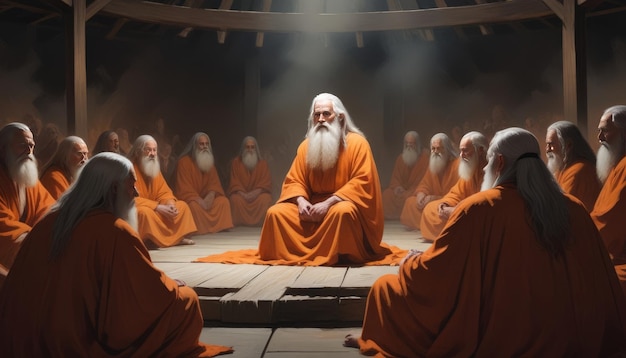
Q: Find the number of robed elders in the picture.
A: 13